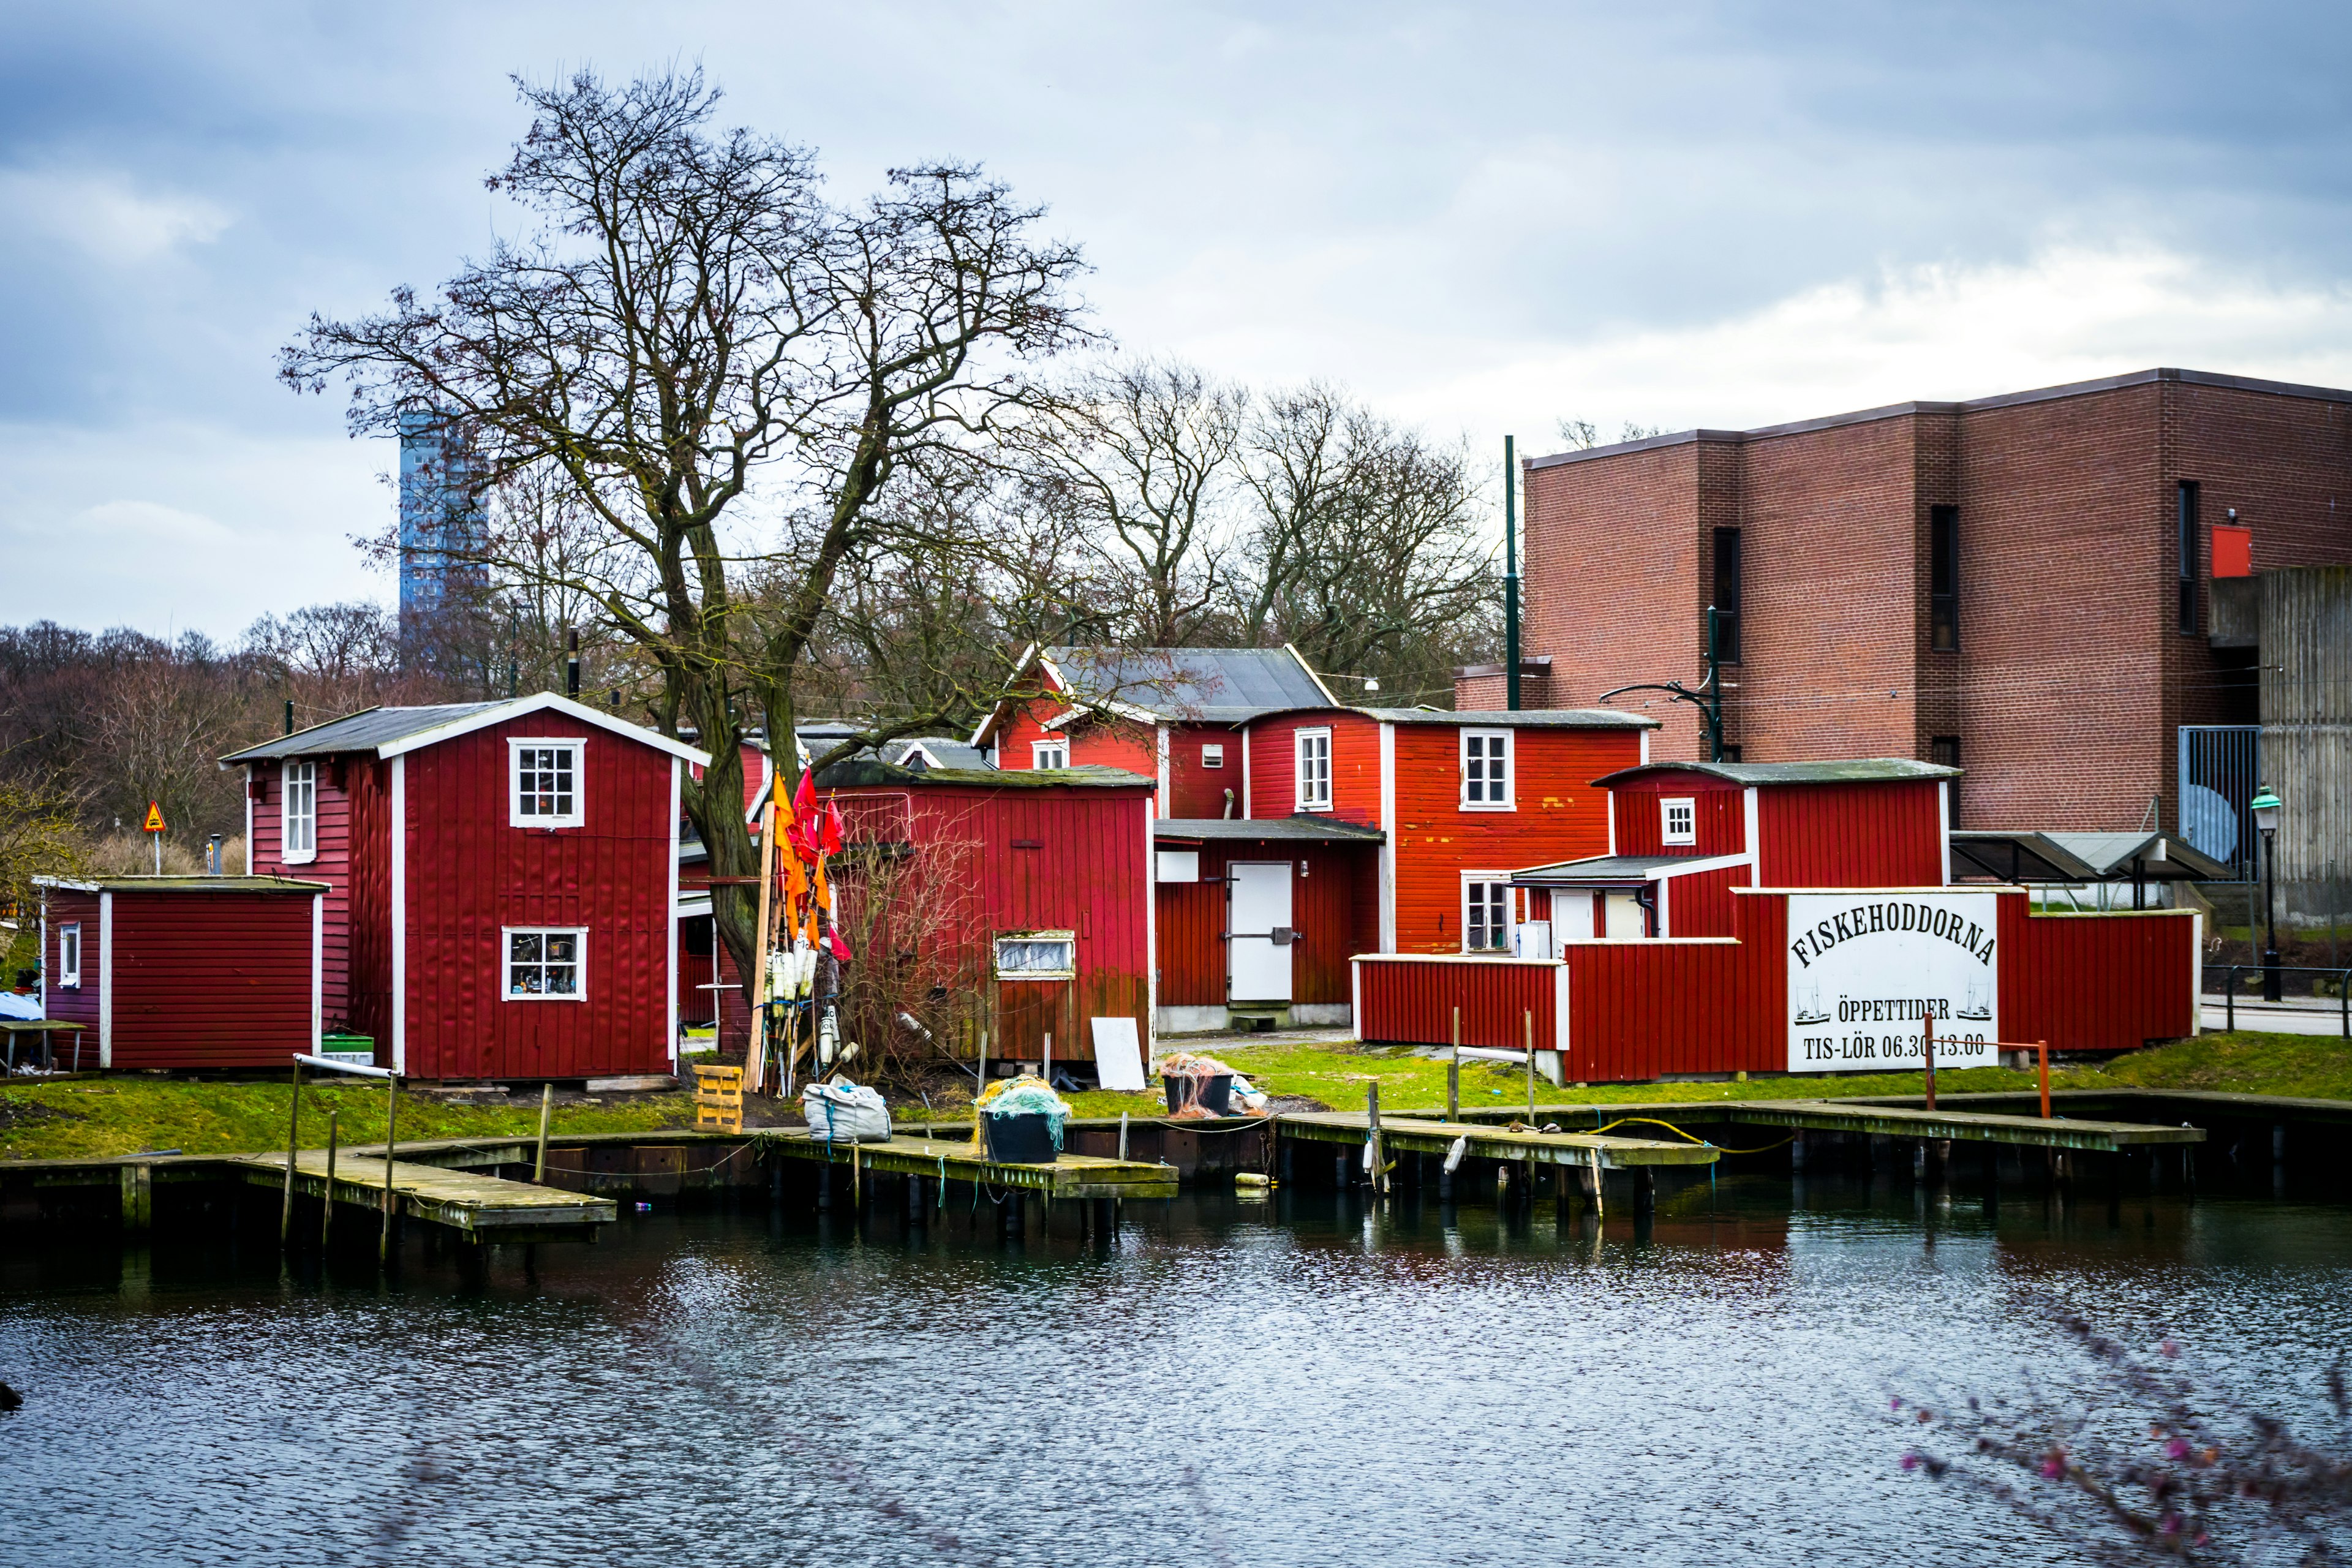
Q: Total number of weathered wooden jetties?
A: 4